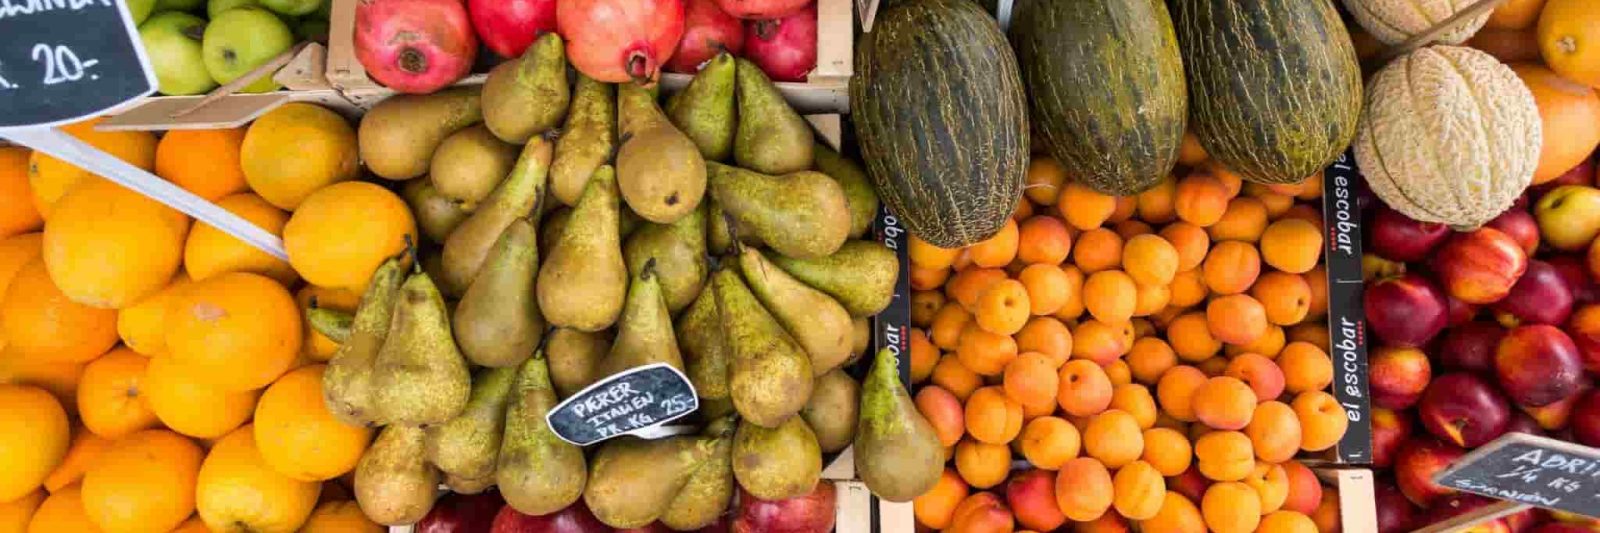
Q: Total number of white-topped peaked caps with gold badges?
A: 0